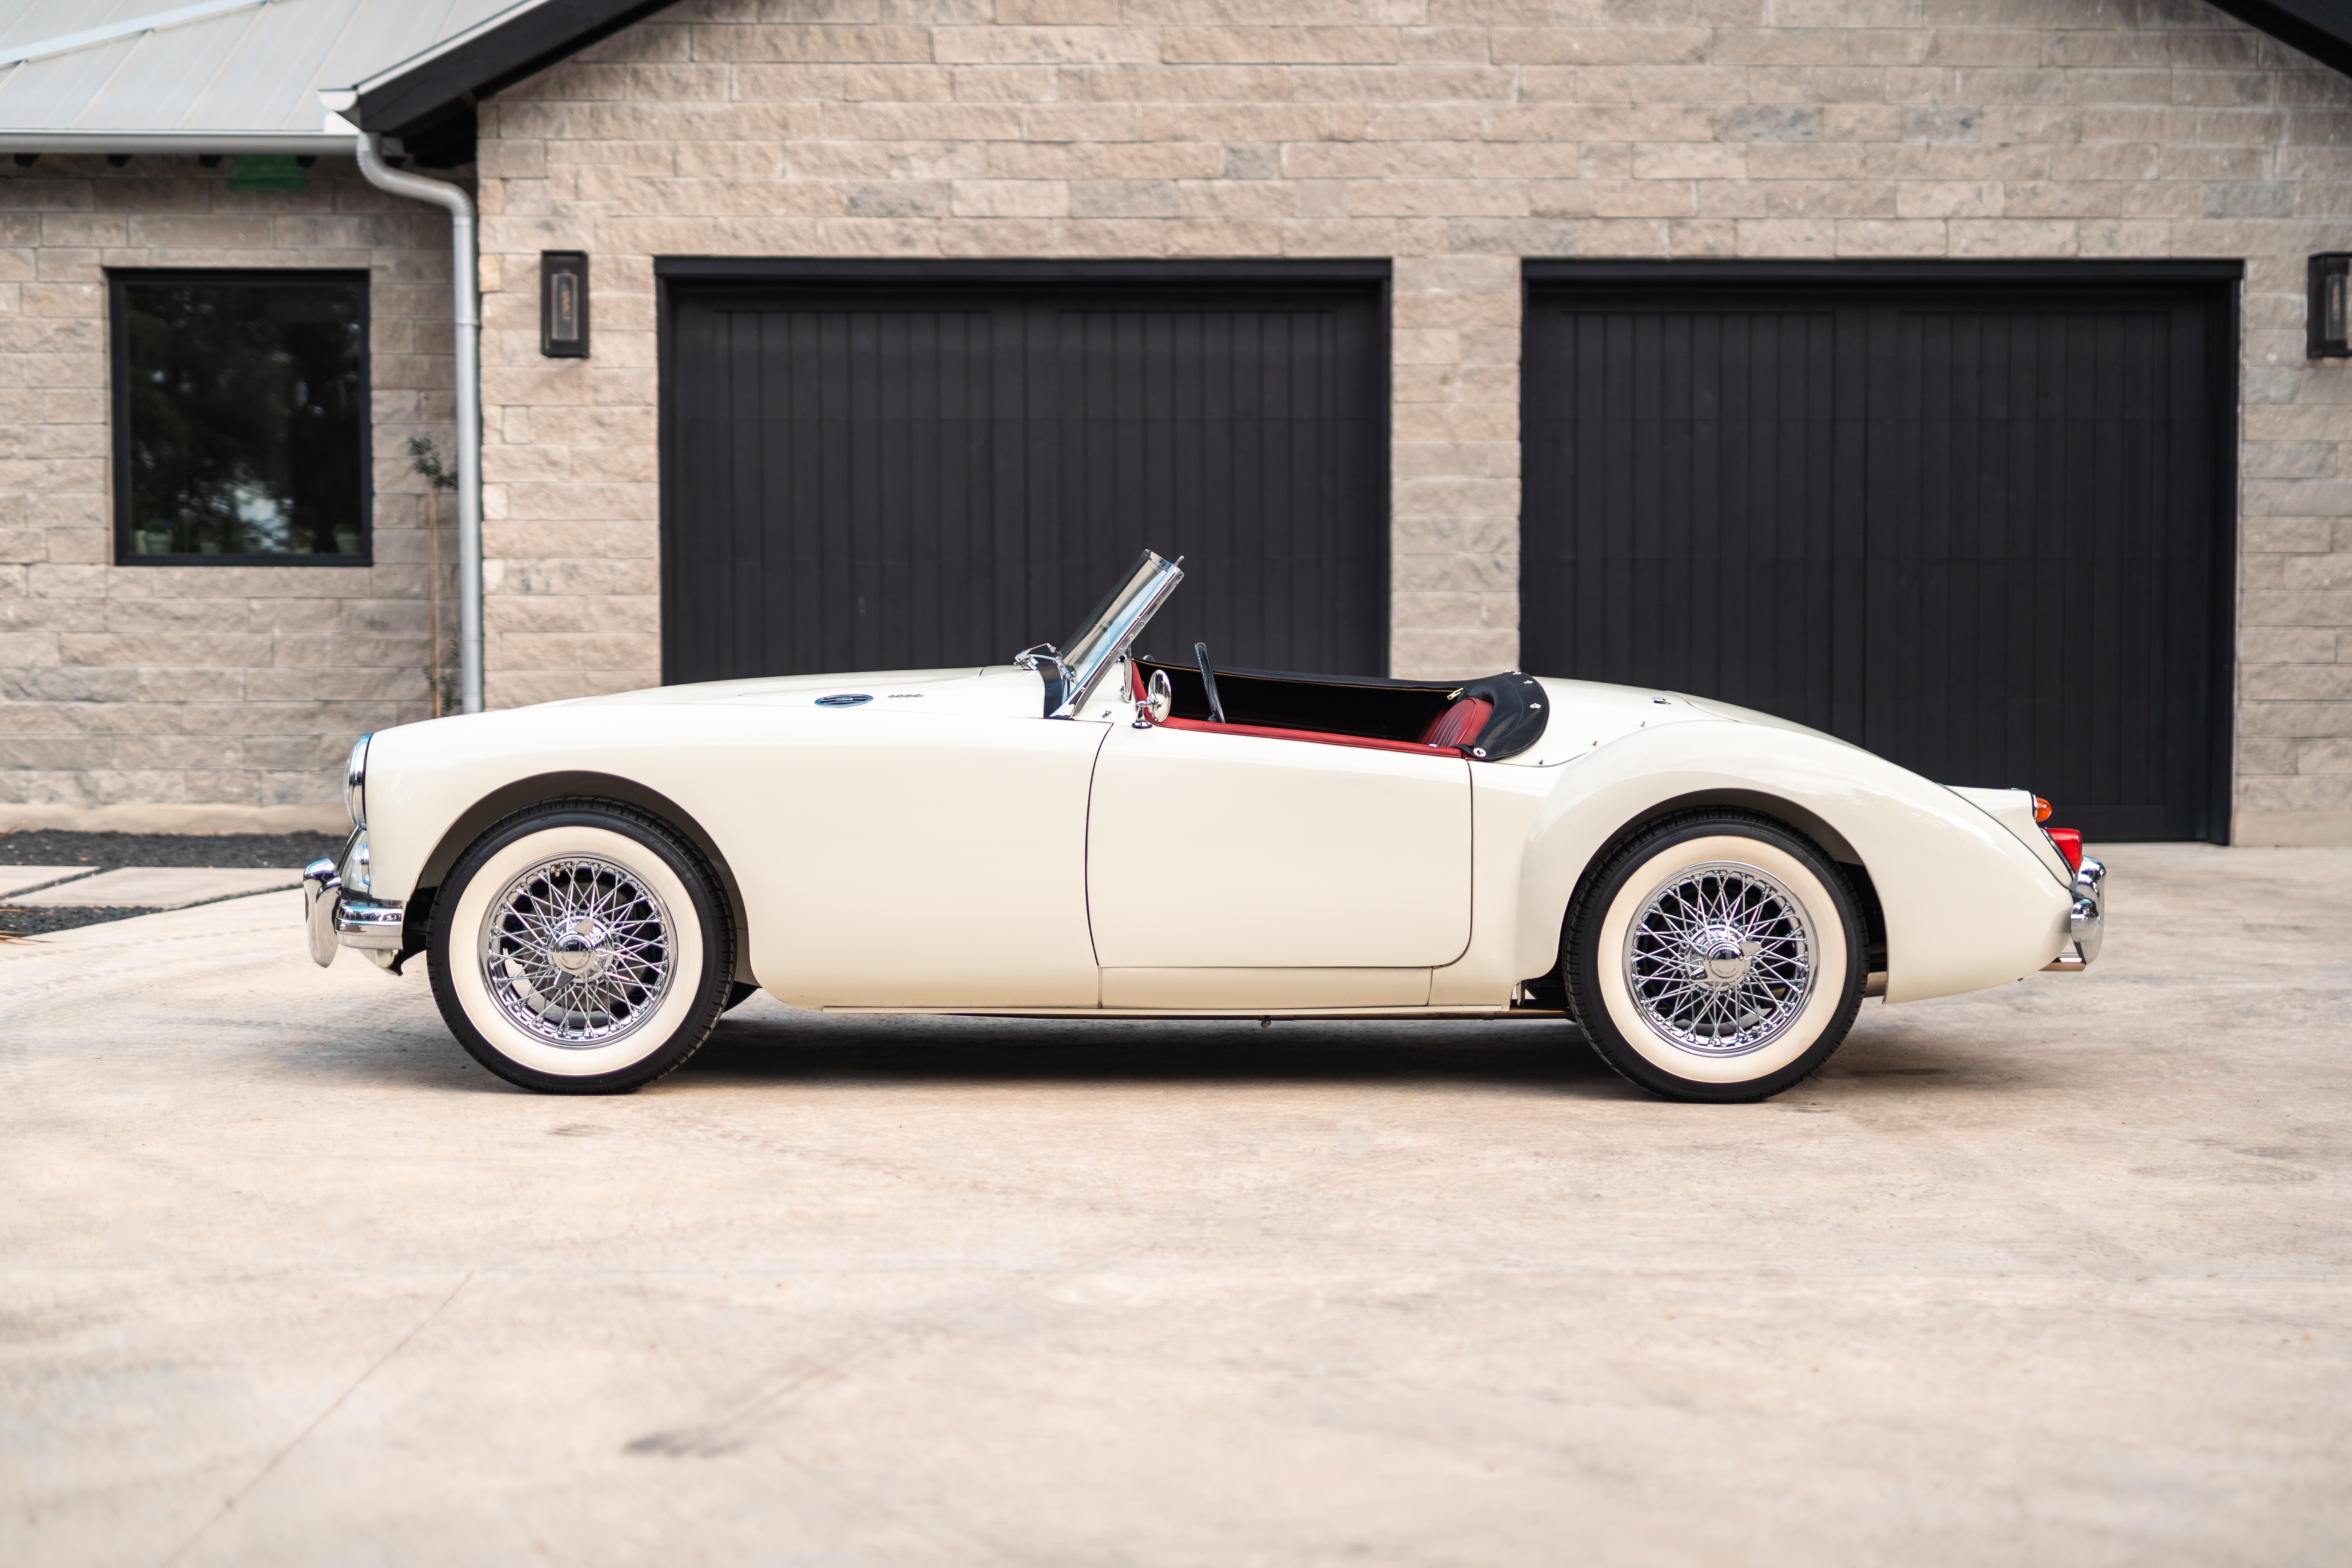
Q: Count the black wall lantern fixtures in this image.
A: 2